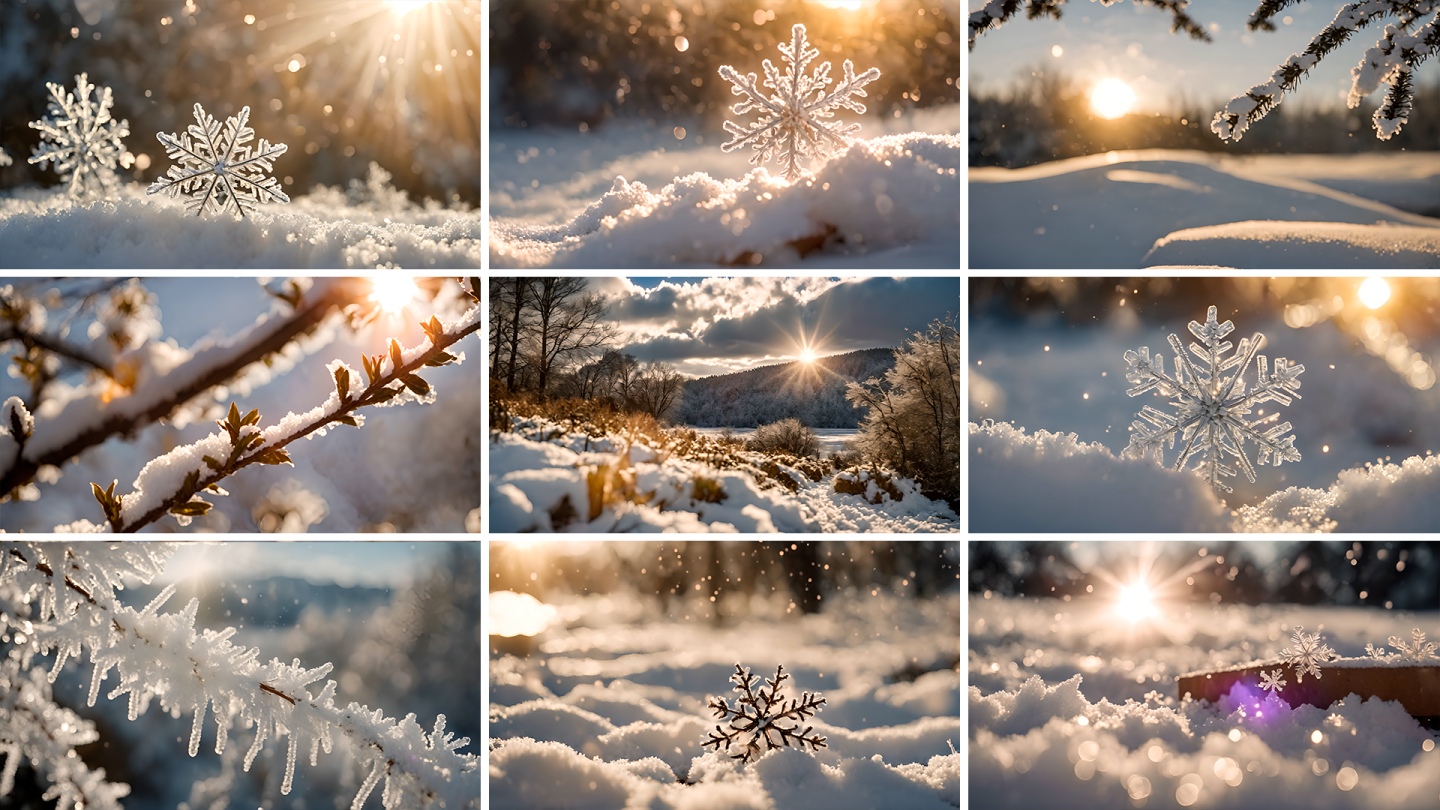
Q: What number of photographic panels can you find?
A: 9